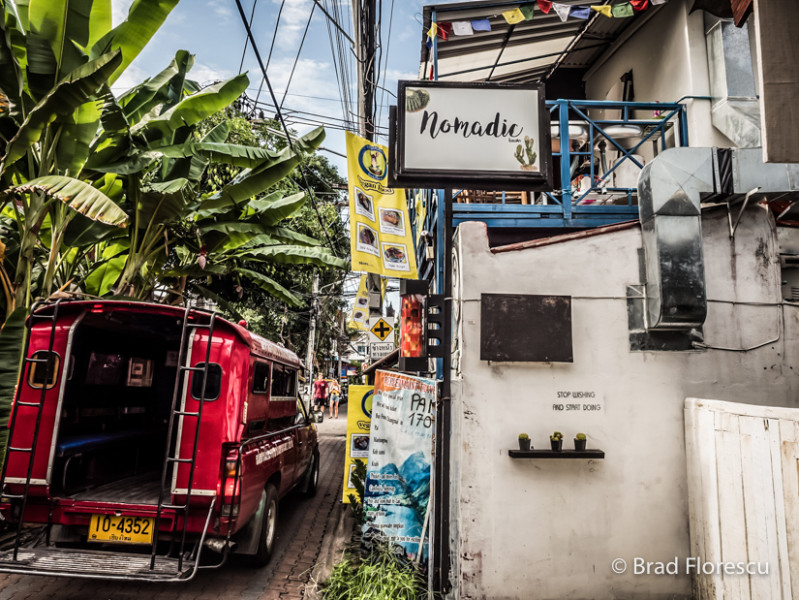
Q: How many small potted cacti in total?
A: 3